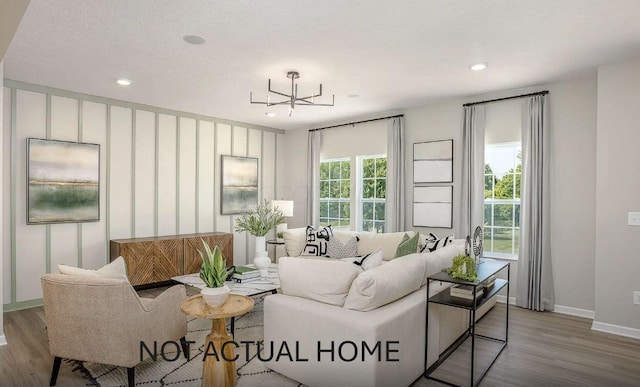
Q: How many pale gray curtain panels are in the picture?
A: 4